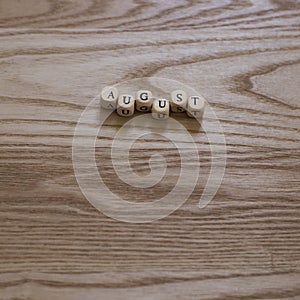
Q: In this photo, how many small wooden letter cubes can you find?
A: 6